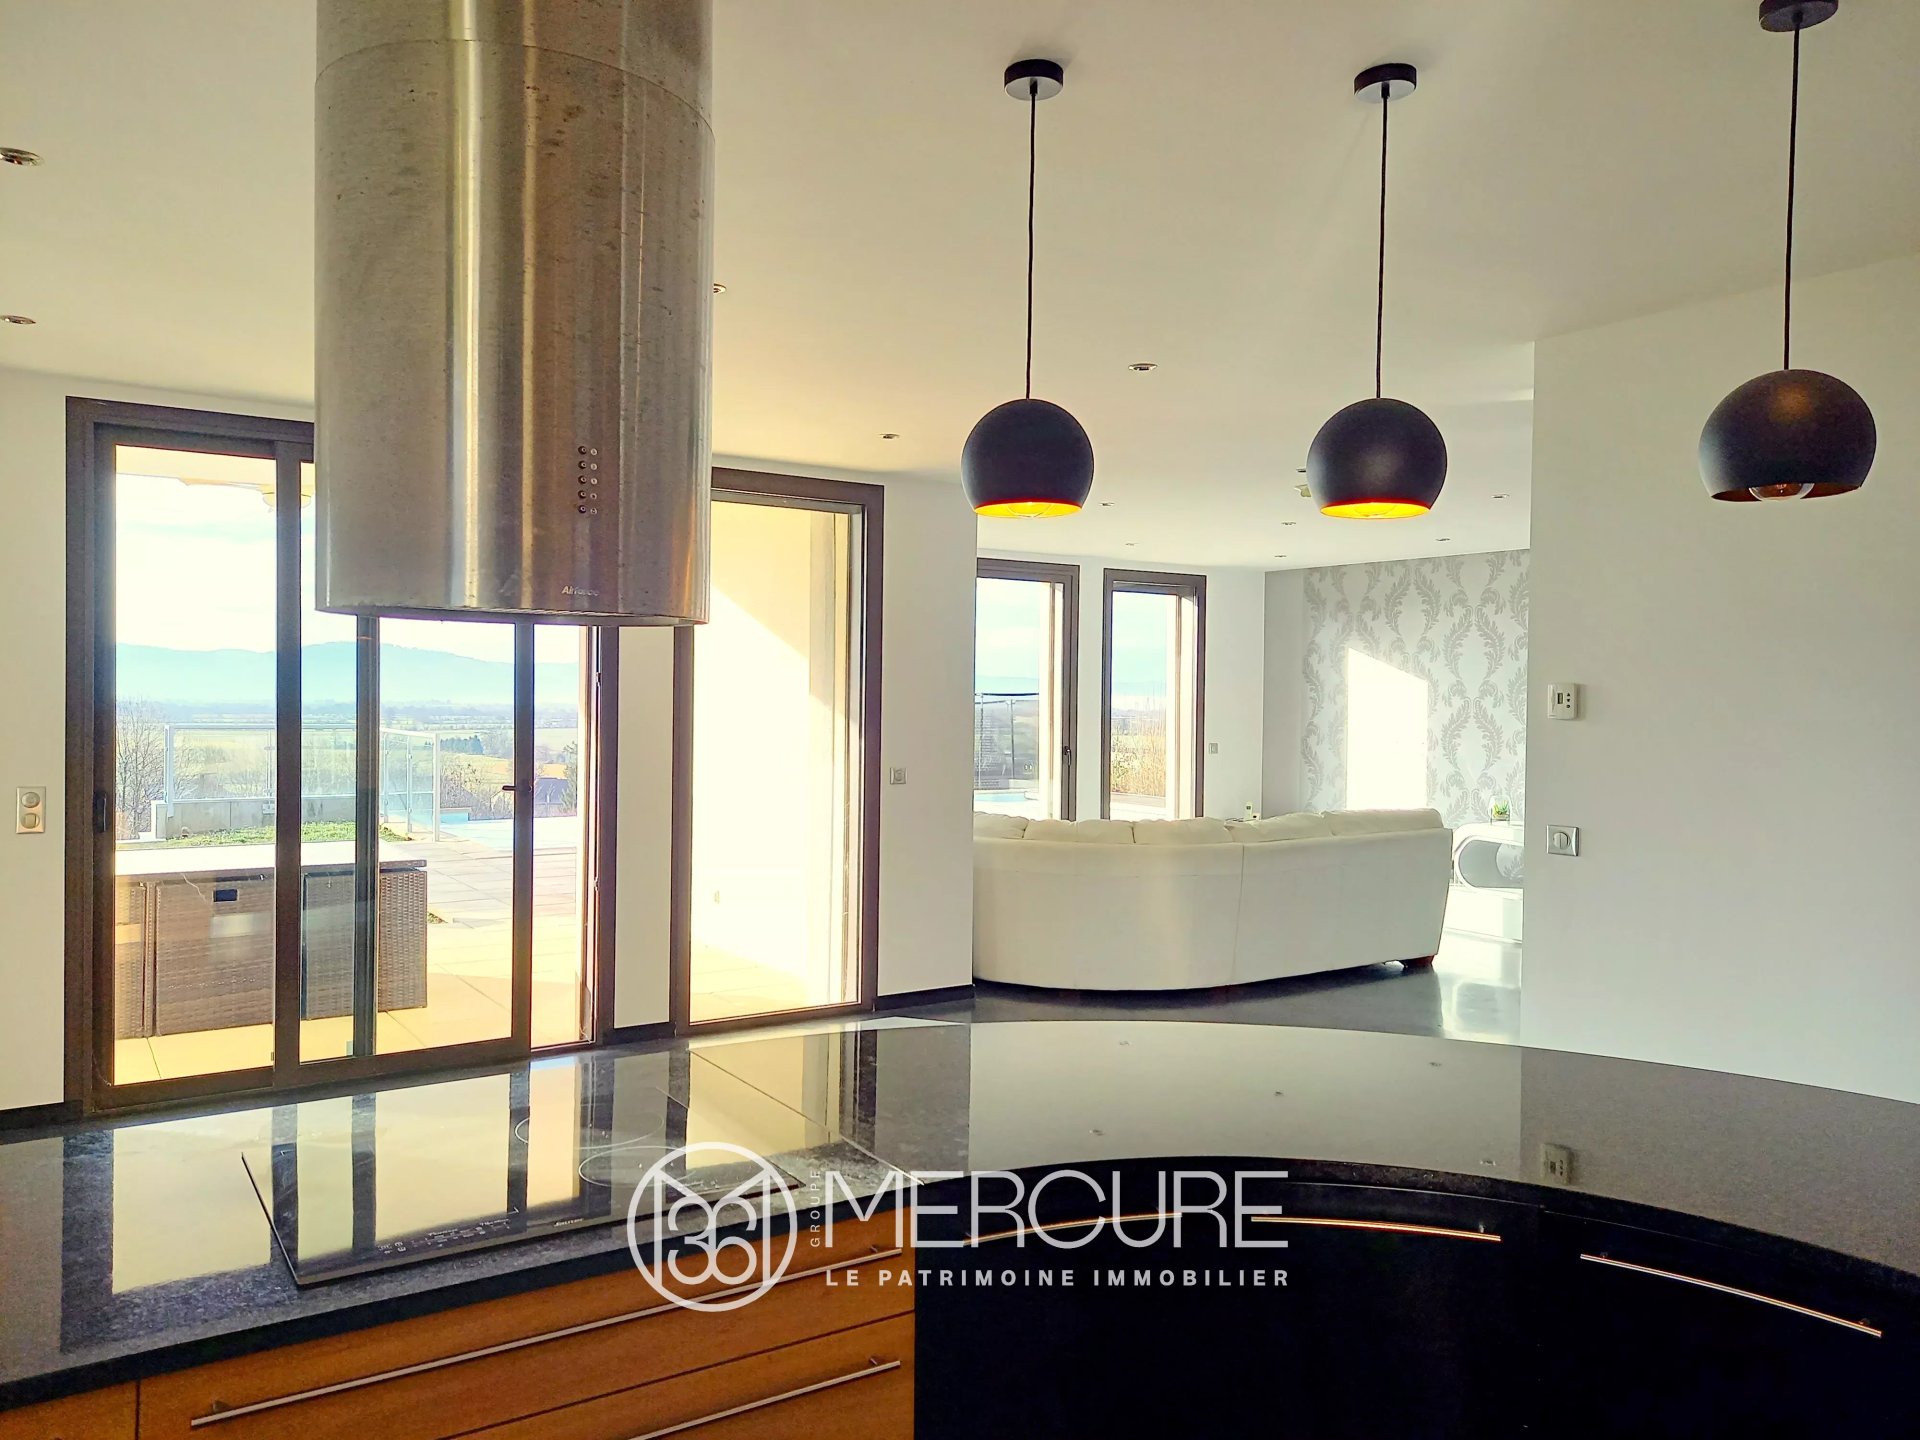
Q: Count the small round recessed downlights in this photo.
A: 12